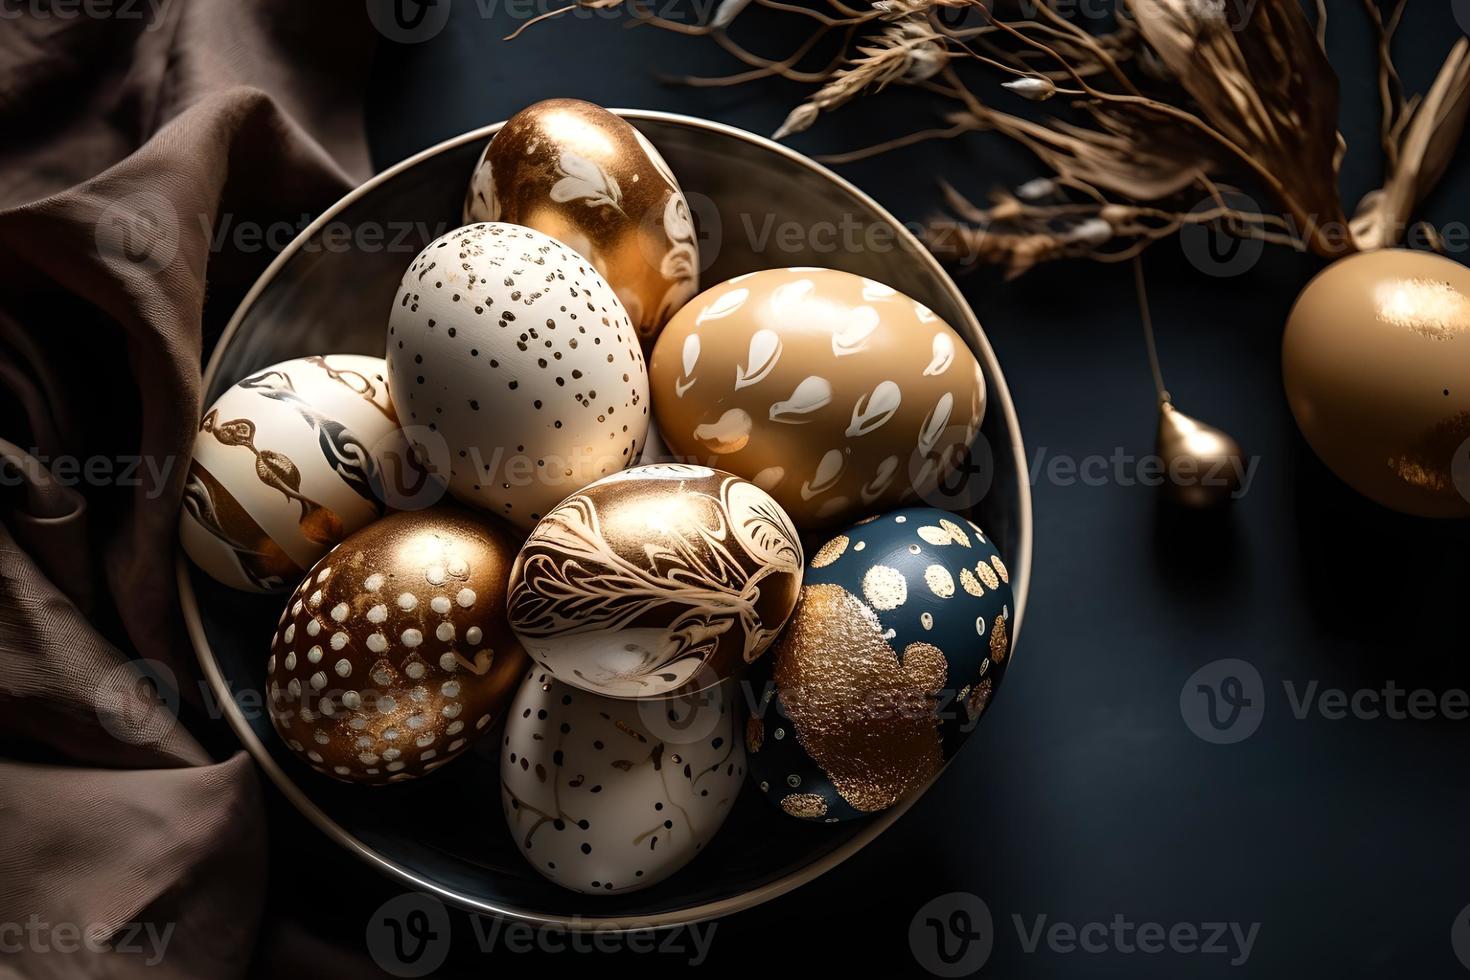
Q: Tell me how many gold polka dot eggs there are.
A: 1